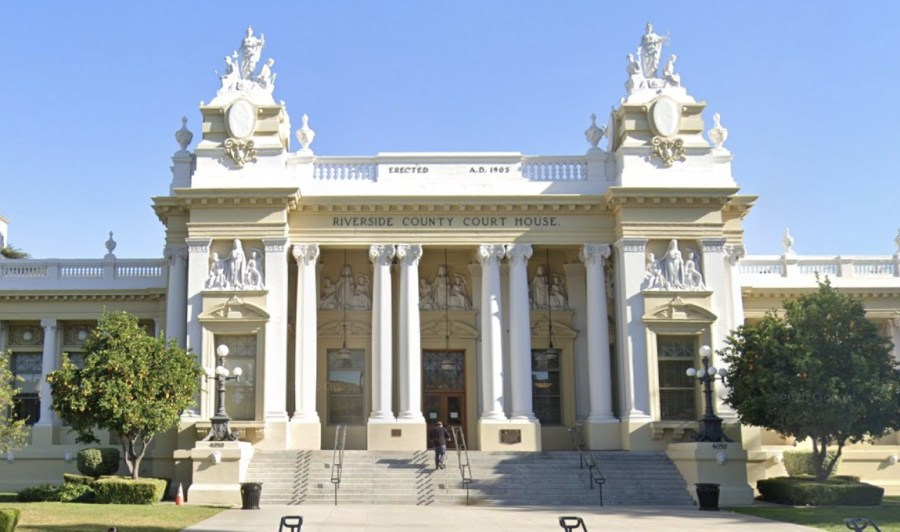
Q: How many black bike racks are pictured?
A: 3